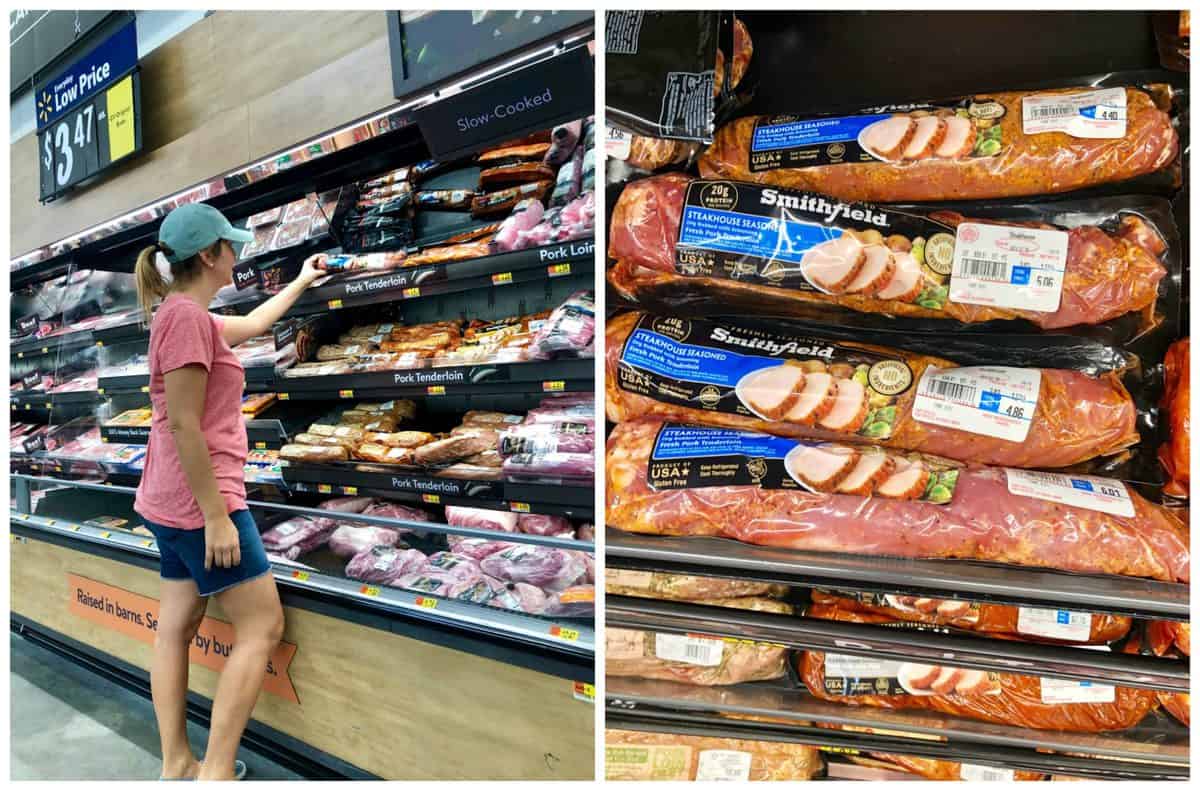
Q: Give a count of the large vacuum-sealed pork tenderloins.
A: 4